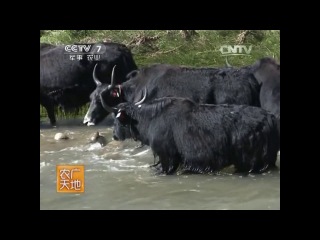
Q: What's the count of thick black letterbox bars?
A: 4